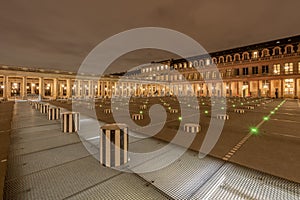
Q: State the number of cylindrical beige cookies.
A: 0